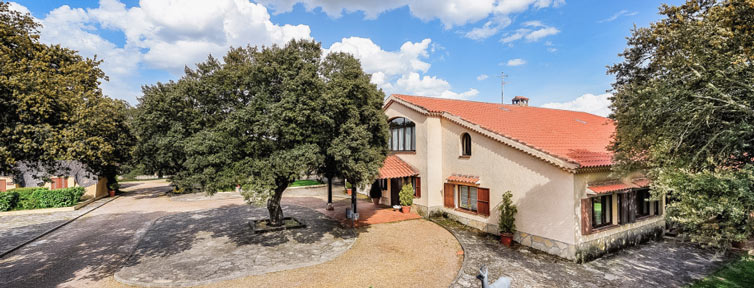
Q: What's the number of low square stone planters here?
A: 1